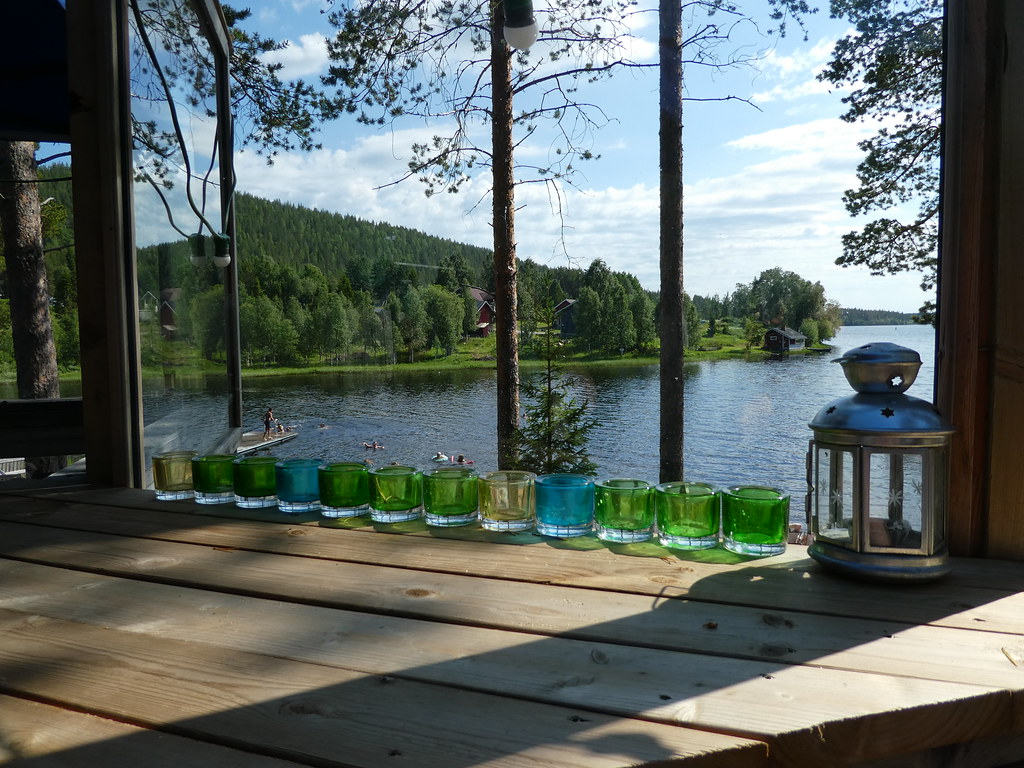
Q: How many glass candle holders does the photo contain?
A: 12